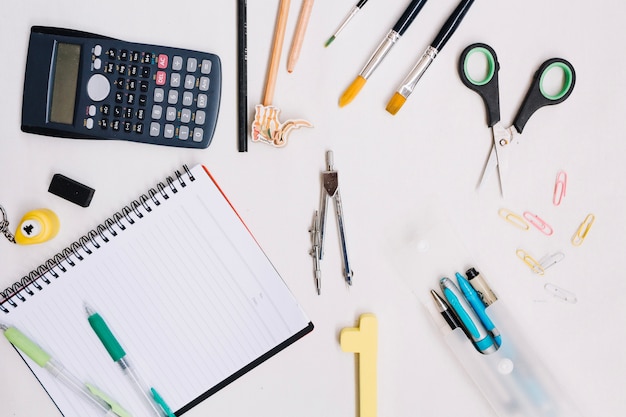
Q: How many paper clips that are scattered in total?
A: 7